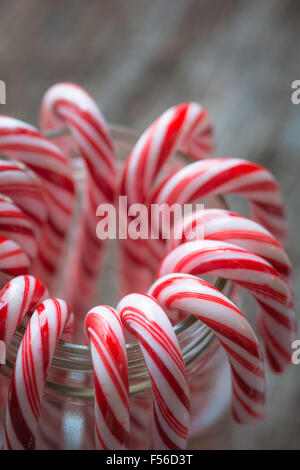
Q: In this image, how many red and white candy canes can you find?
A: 14